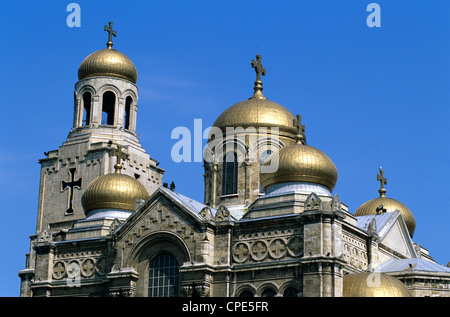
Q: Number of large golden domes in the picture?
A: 6